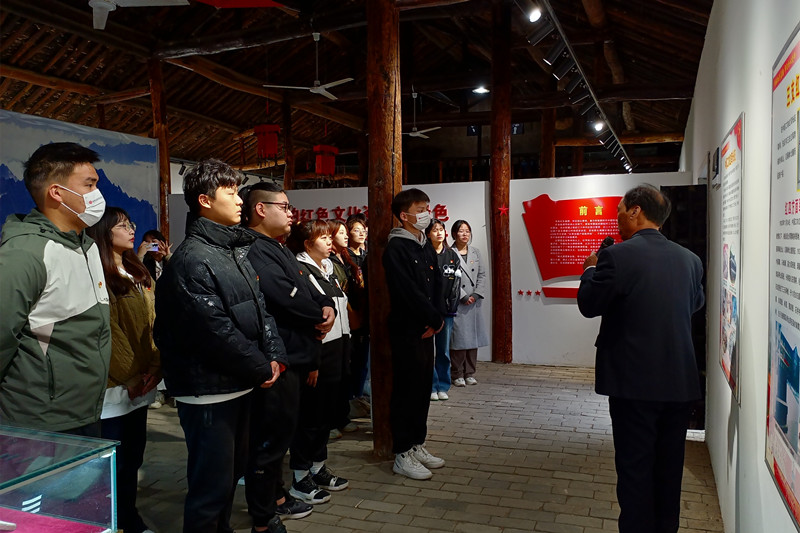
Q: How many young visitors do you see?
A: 11